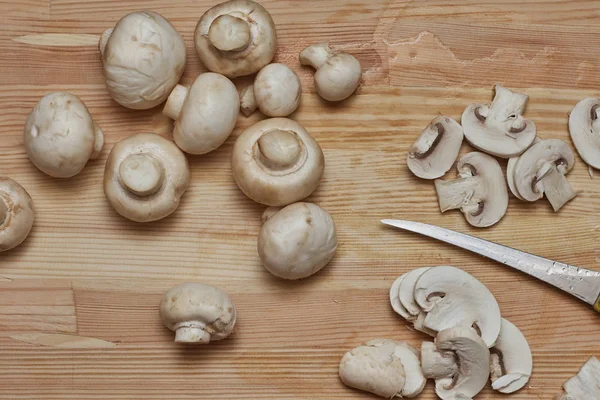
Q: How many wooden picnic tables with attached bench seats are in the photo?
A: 0